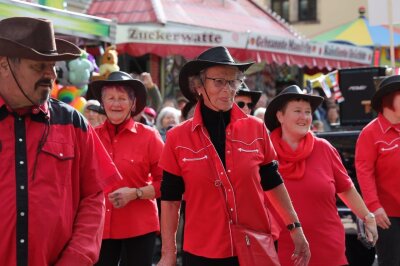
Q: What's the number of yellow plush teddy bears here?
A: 1